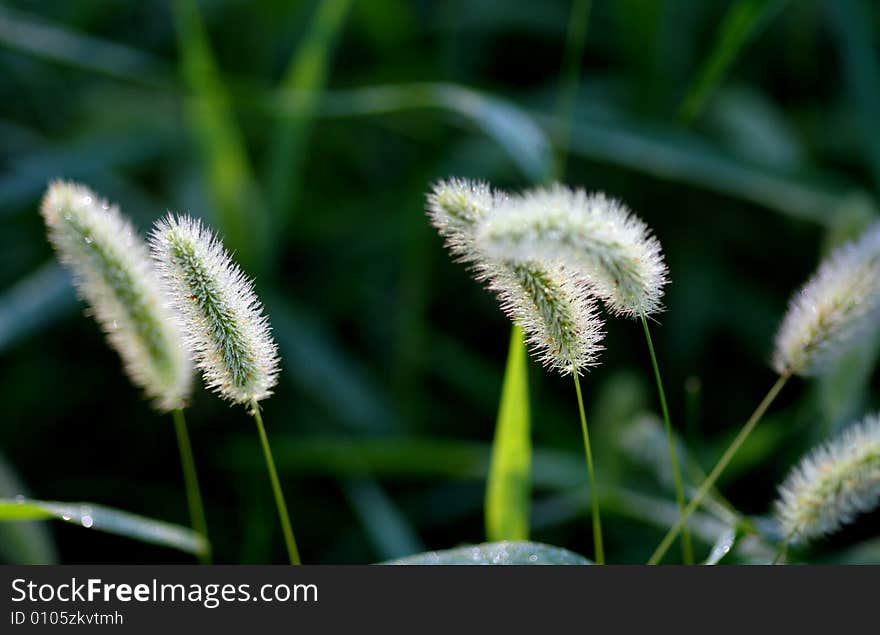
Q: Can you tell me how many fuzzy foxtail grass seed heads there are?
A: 6